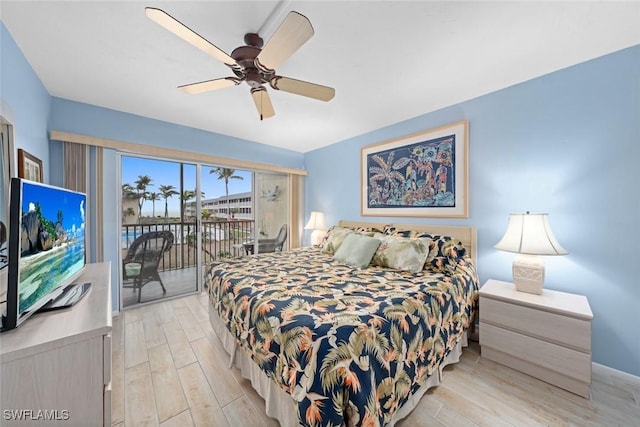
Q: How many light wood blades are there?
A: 5